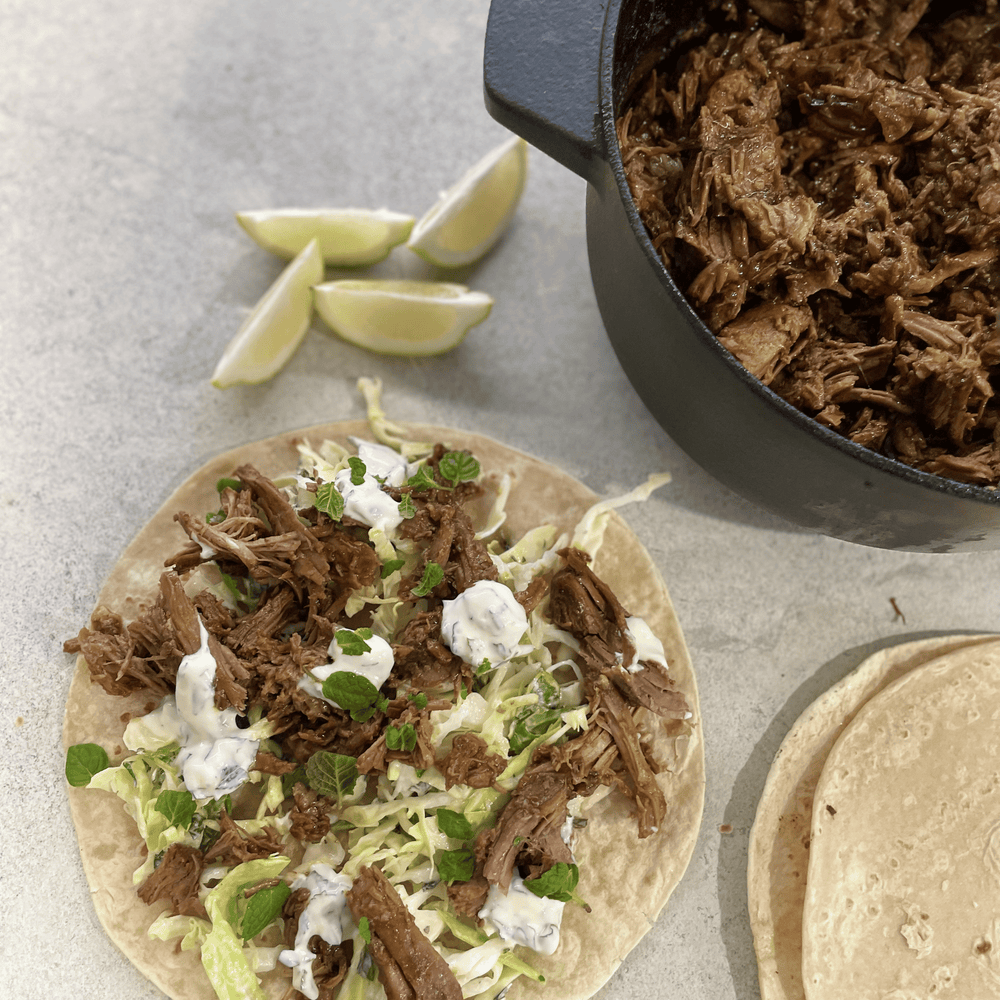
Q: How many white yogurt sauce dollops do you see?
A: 7